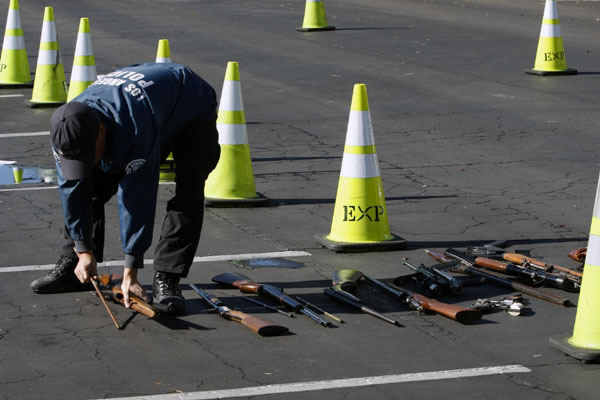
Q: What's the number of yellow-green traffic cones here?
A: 9